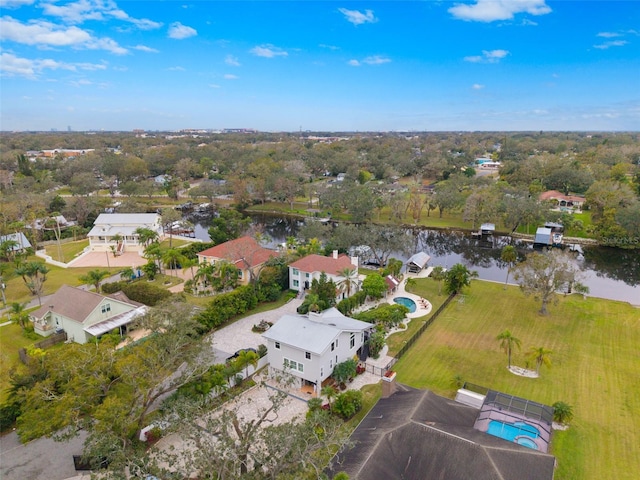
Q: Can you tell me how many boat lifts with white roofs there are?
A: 3